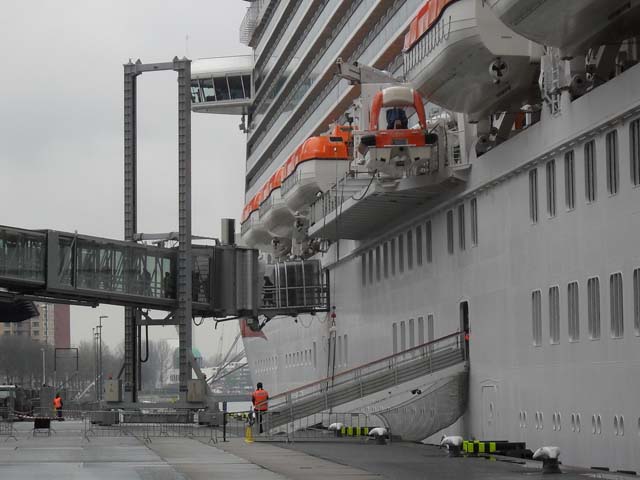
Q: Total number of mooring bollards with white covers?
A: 4